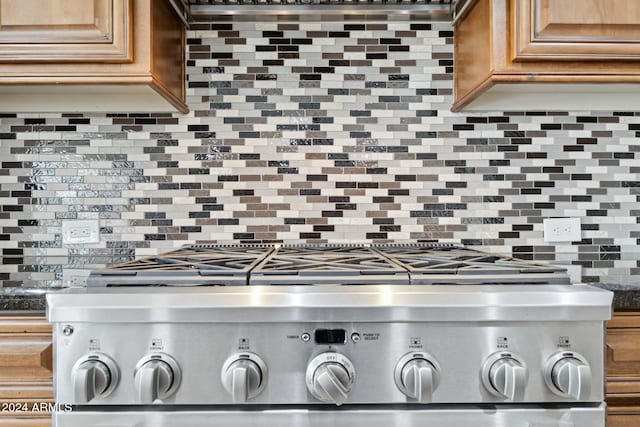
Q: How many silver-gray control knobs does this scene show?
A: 7